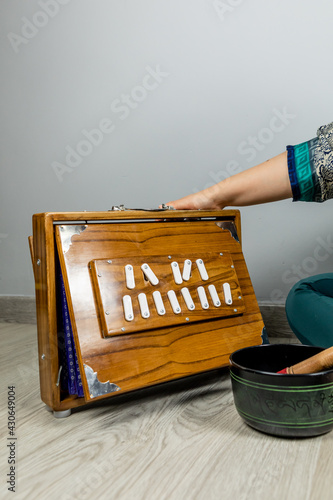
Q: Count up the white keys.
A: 13